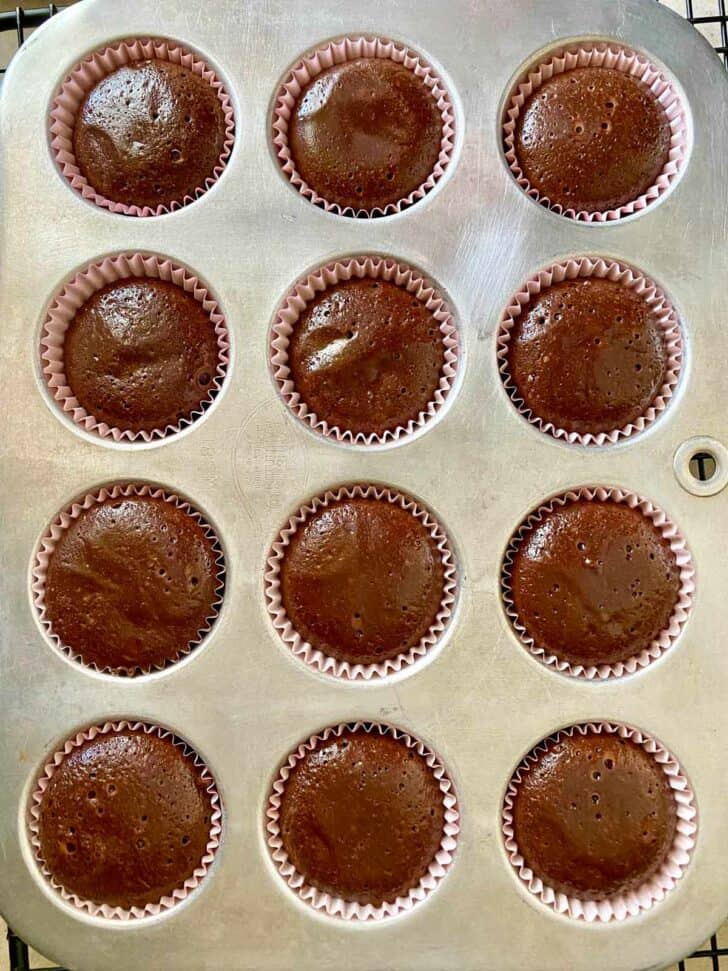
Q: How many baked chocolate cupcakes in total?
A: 12